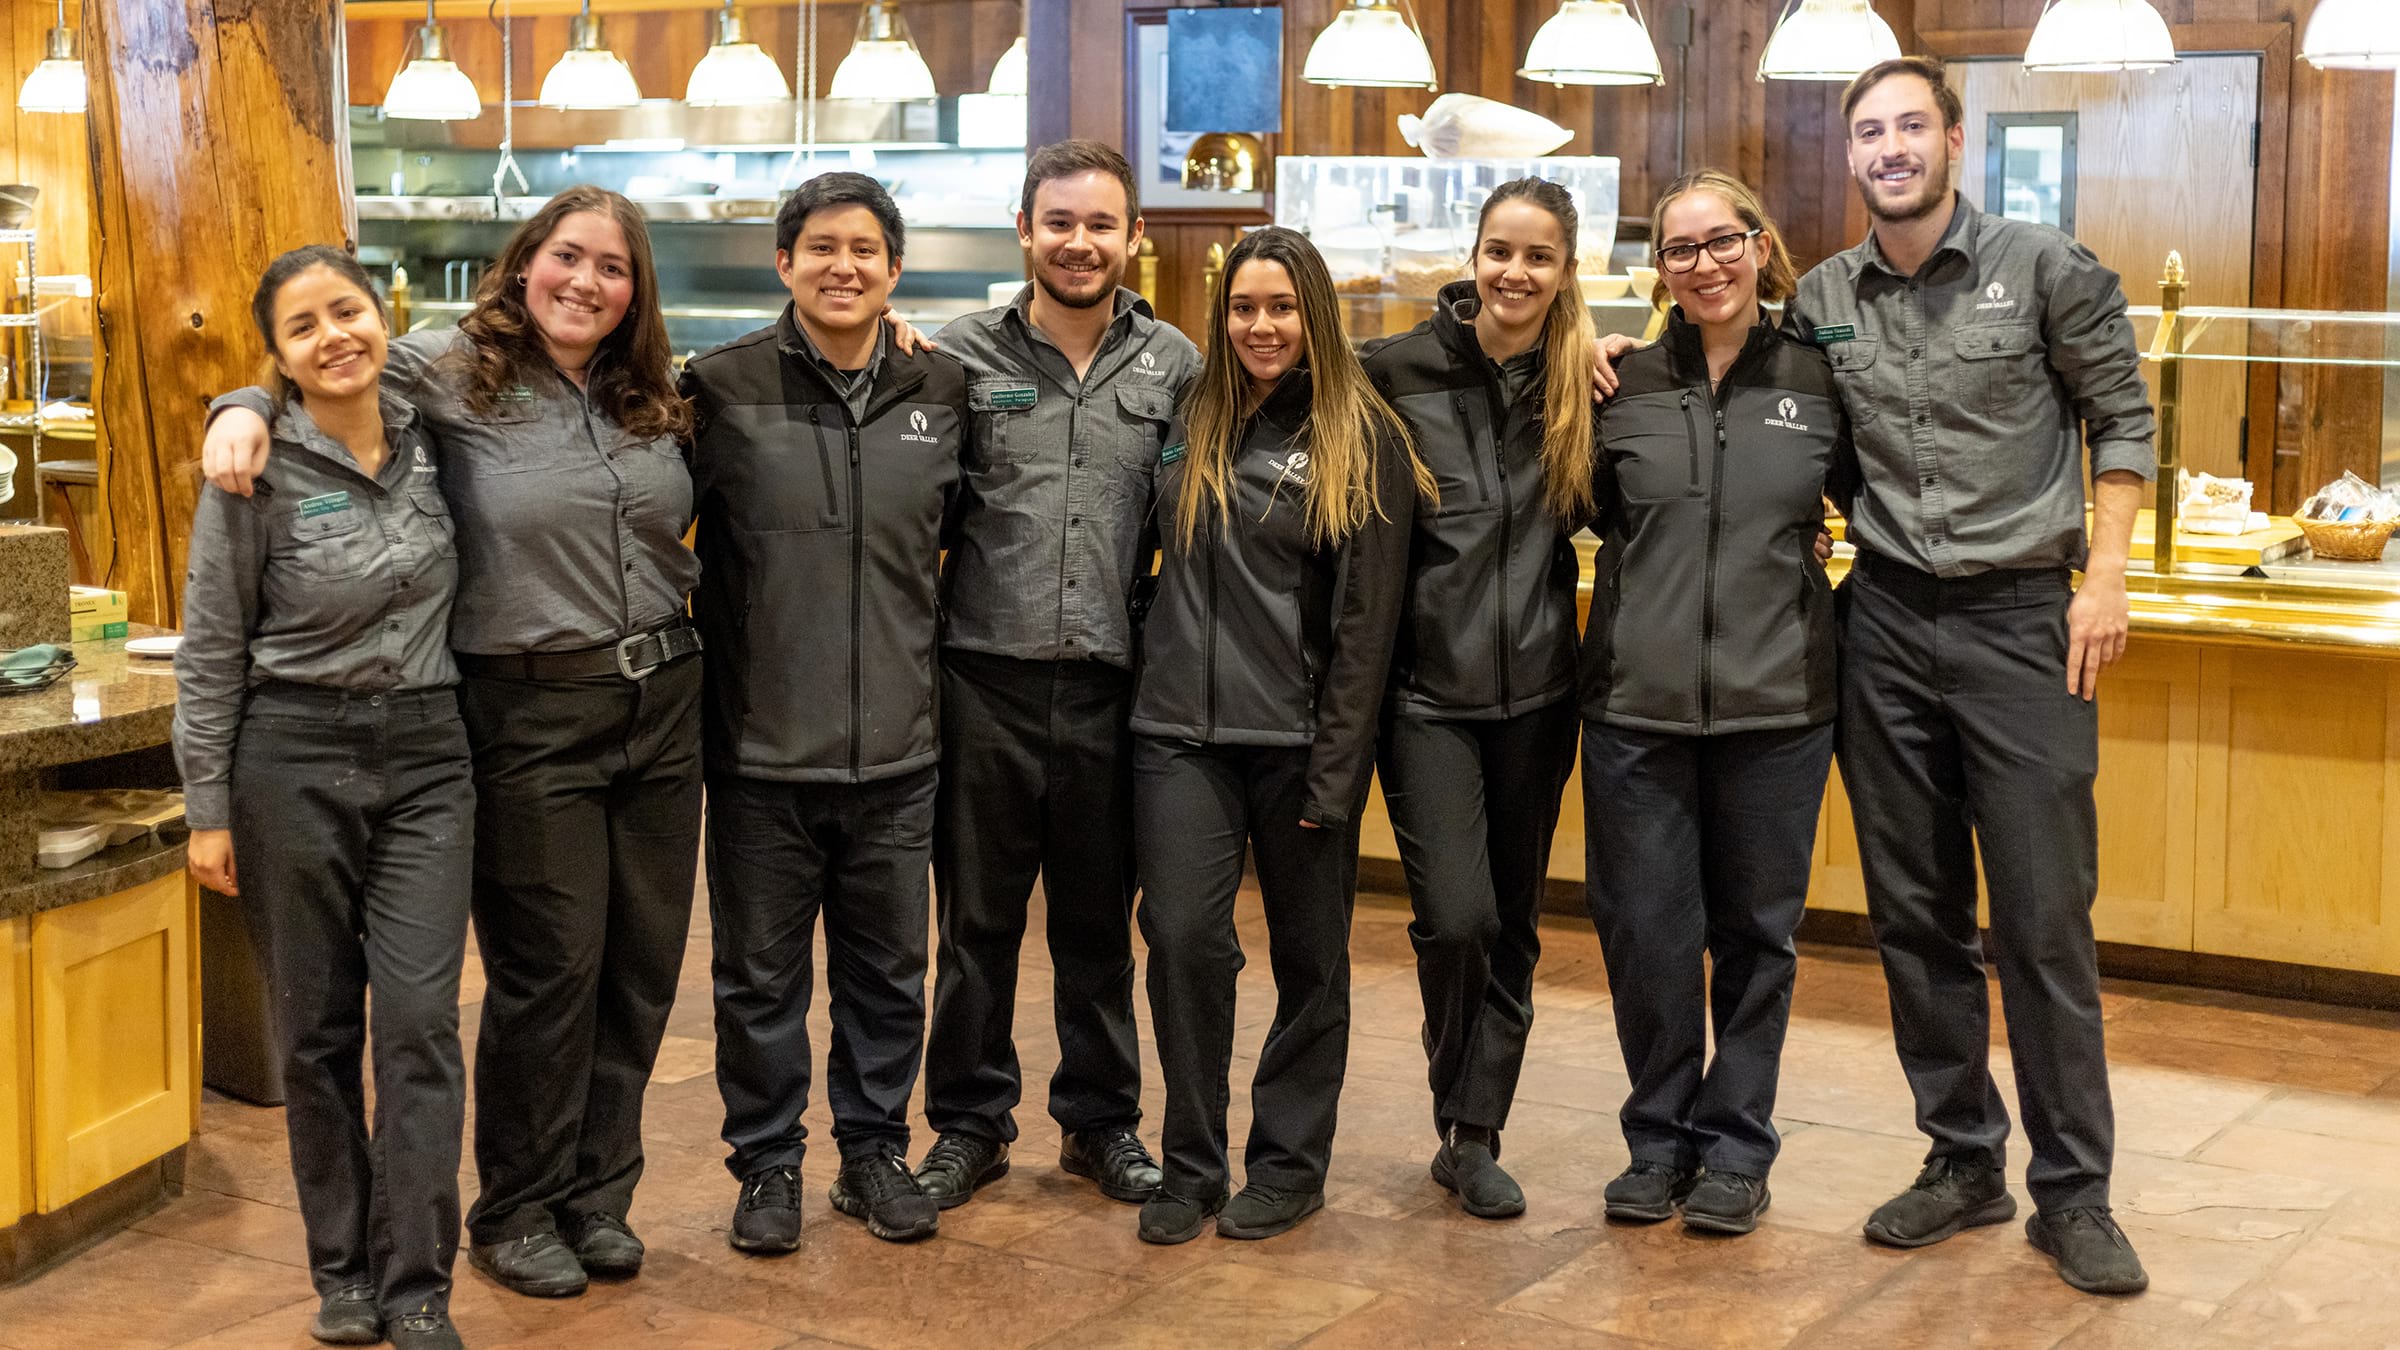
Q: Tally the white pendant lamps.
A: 11